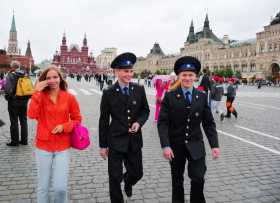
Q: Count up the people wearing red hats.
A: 2